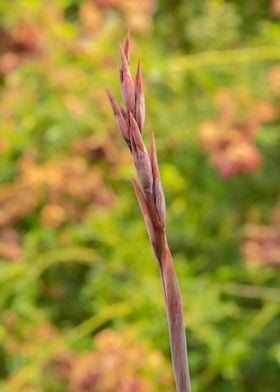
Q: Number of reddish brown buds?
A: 7